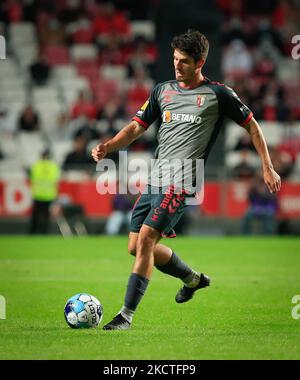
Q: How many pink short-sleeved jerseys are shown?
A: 0